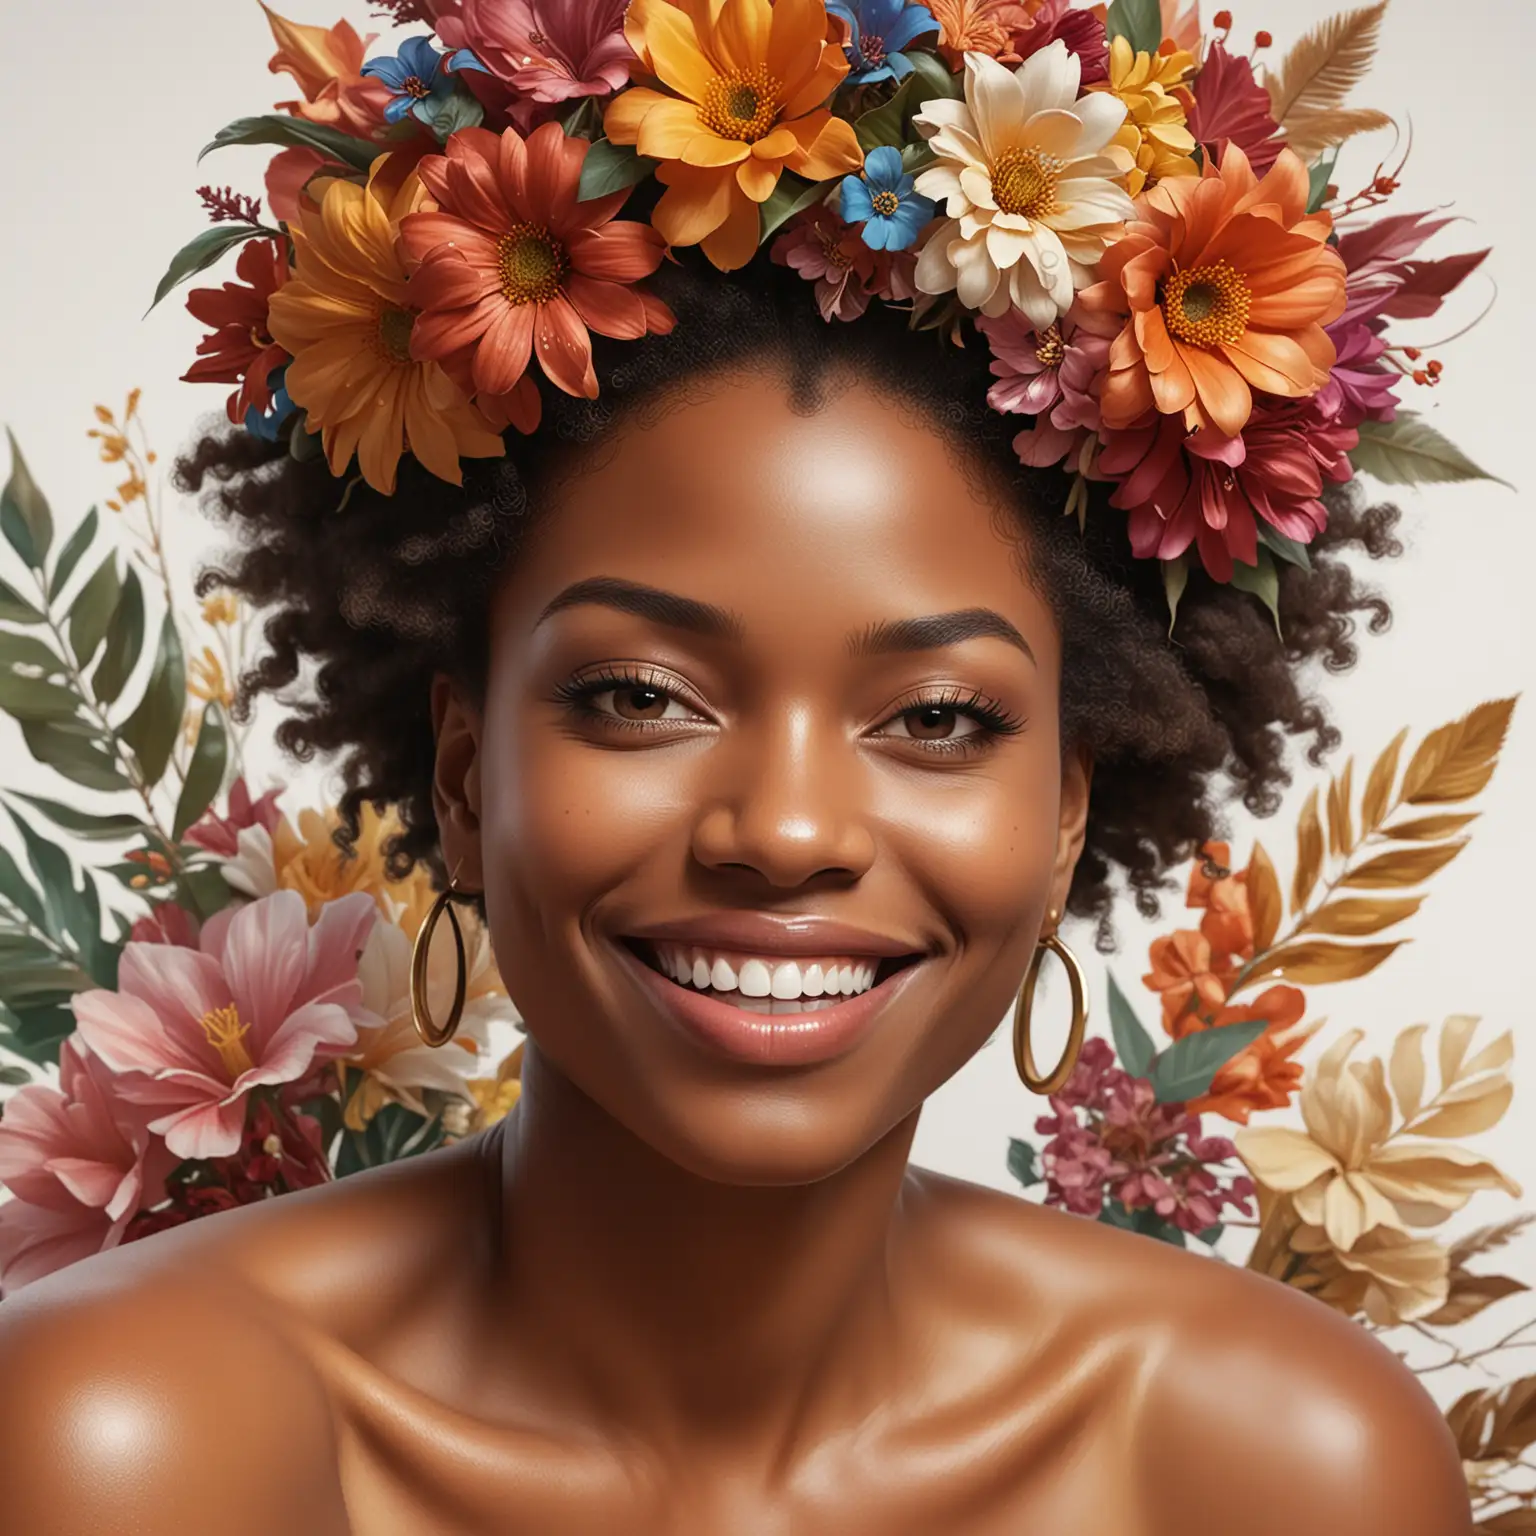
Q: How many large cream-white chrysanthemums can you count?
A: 1